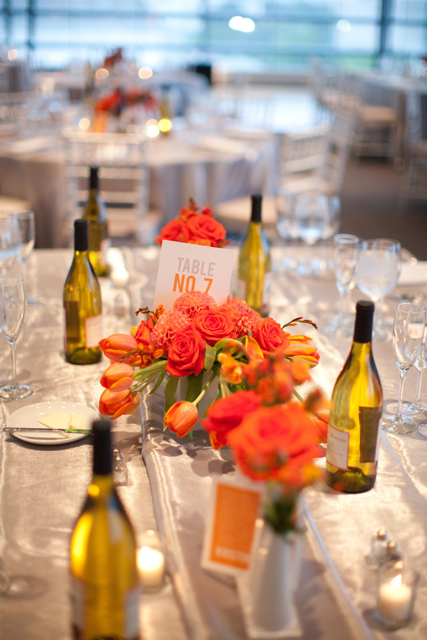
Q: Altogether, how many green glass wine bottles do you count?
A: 5